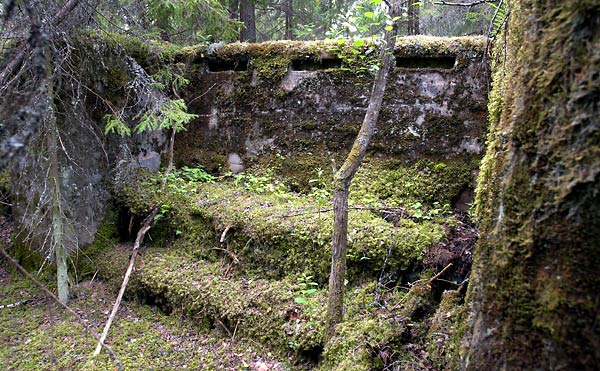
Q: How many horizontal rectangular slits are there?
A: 3